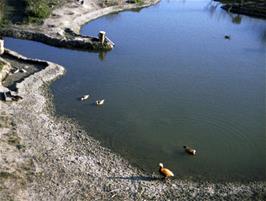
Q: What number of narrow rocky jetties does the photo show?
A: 1